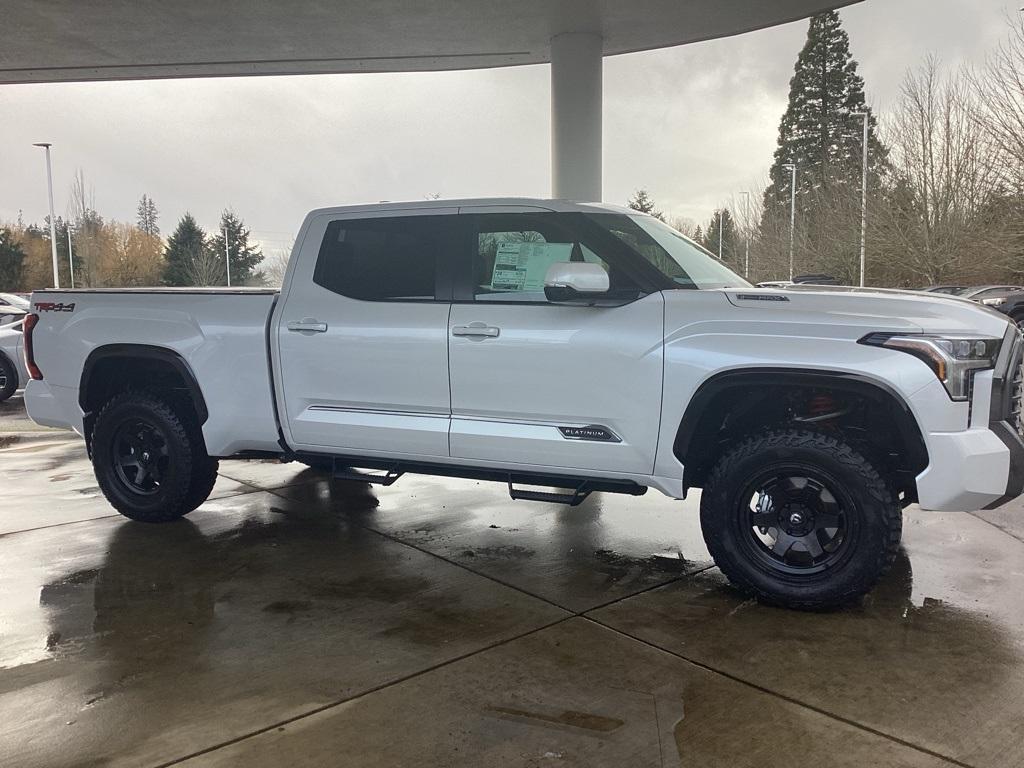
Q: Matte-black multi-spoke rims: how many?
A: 2